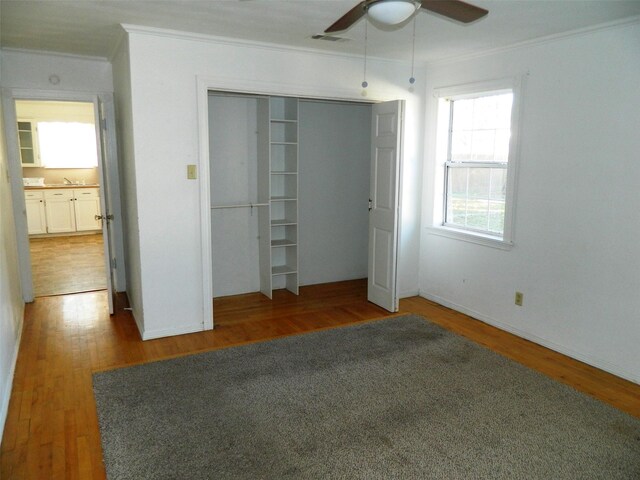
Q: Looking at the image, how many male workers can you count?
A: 0